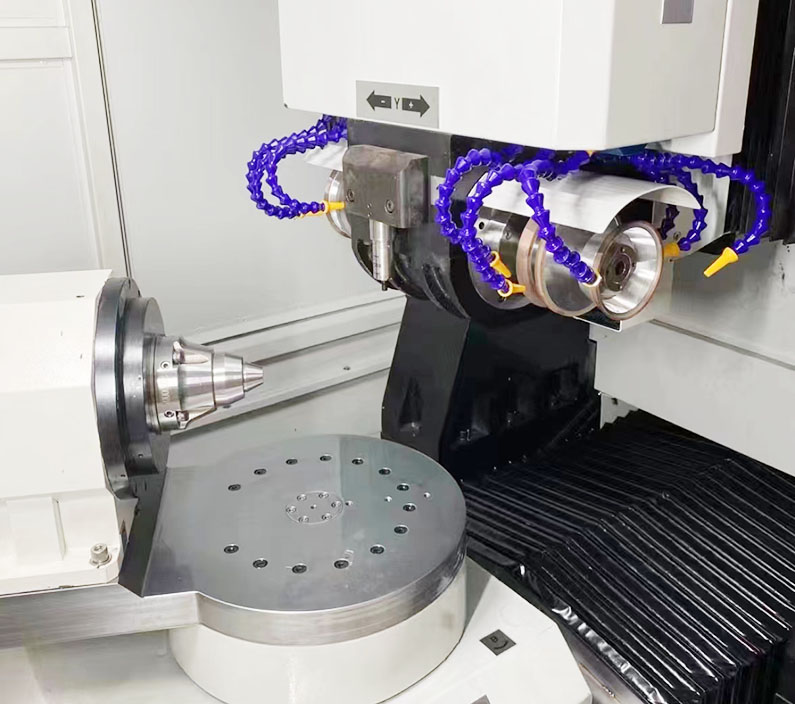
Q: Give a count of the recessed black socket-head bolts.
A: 14